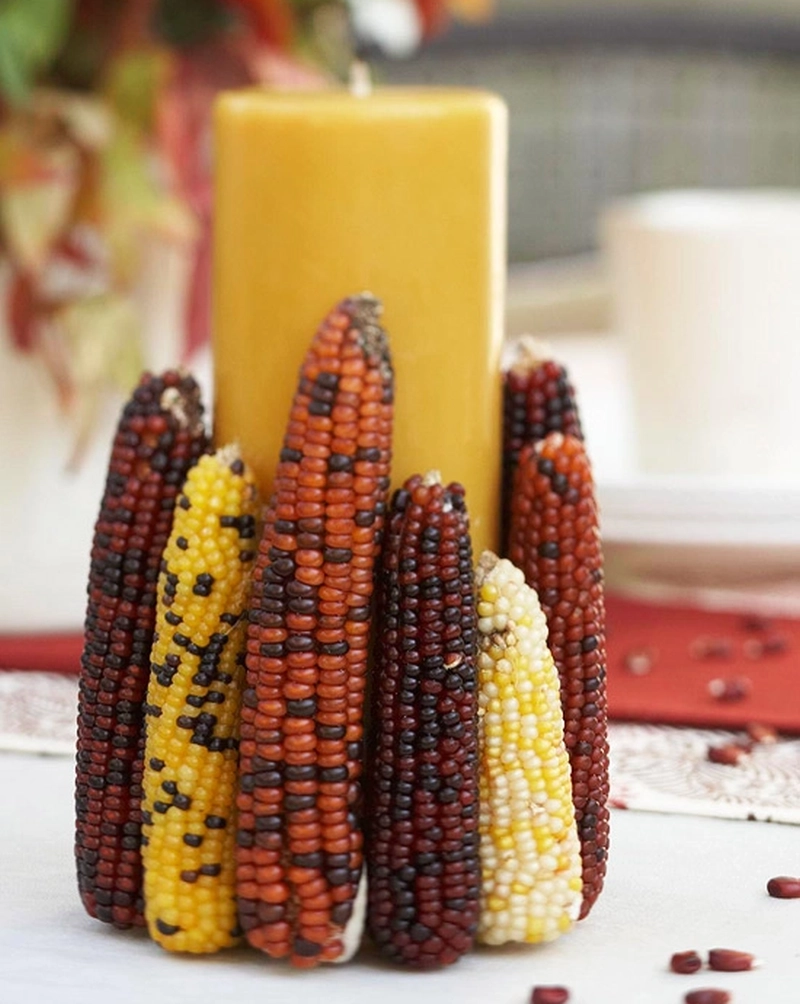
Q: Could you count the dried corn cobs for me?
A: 7